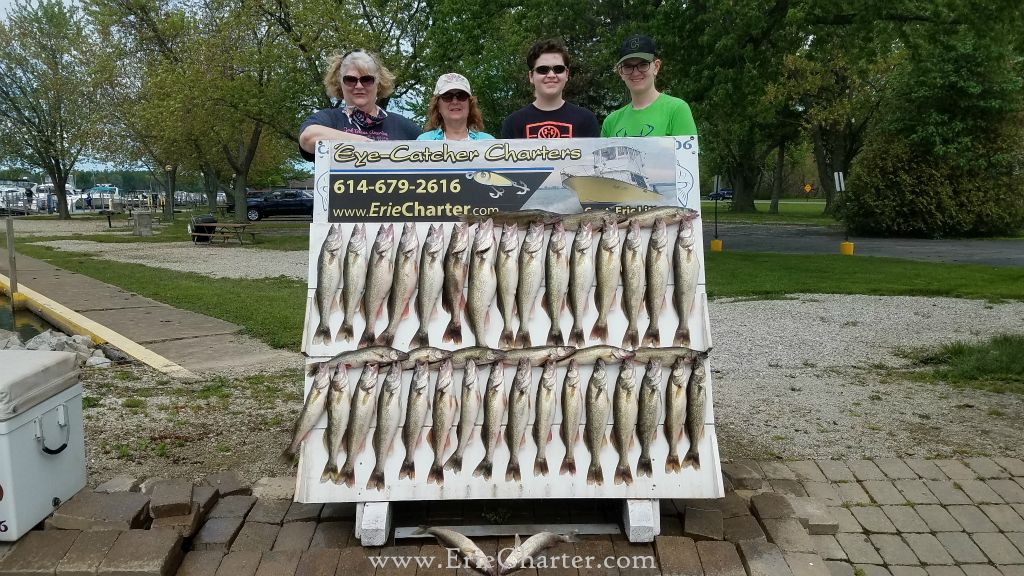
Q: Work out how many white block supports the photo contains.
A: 2